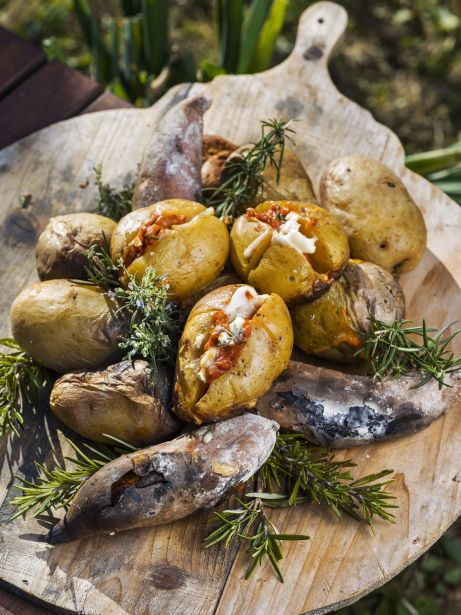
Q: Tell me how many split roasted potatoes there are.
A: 3